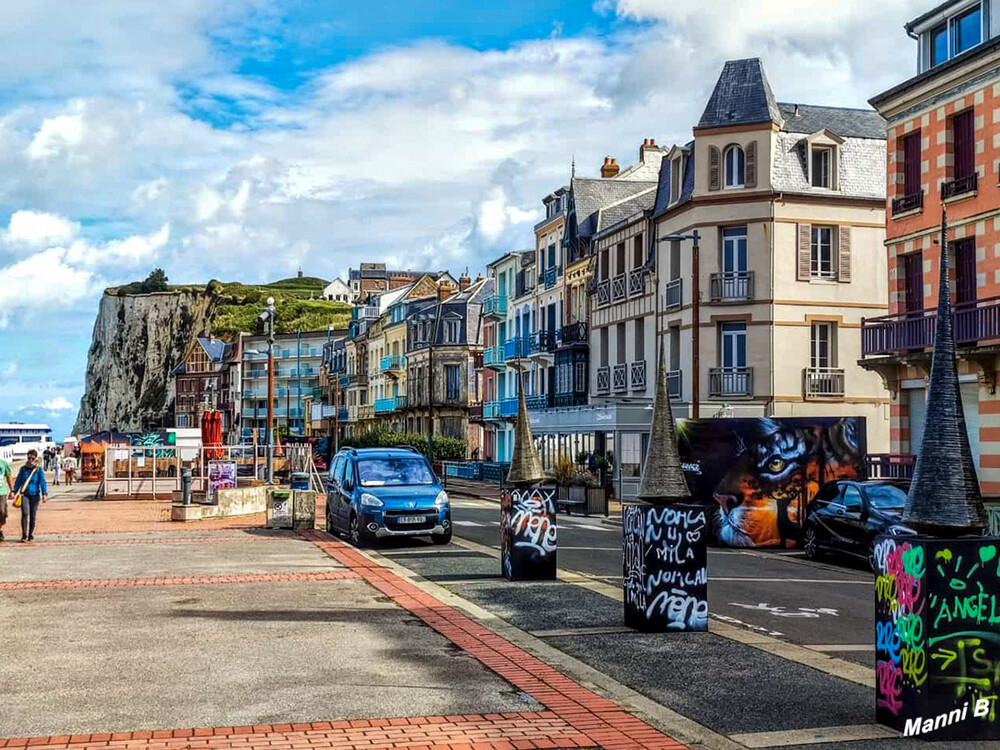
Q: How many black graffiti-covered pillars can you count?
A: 3